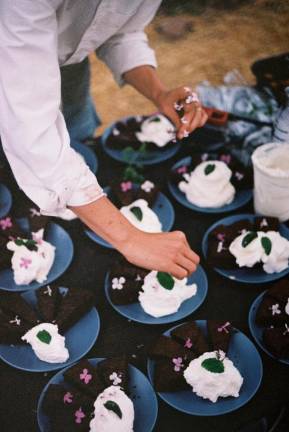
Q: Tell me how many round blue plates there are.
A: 12